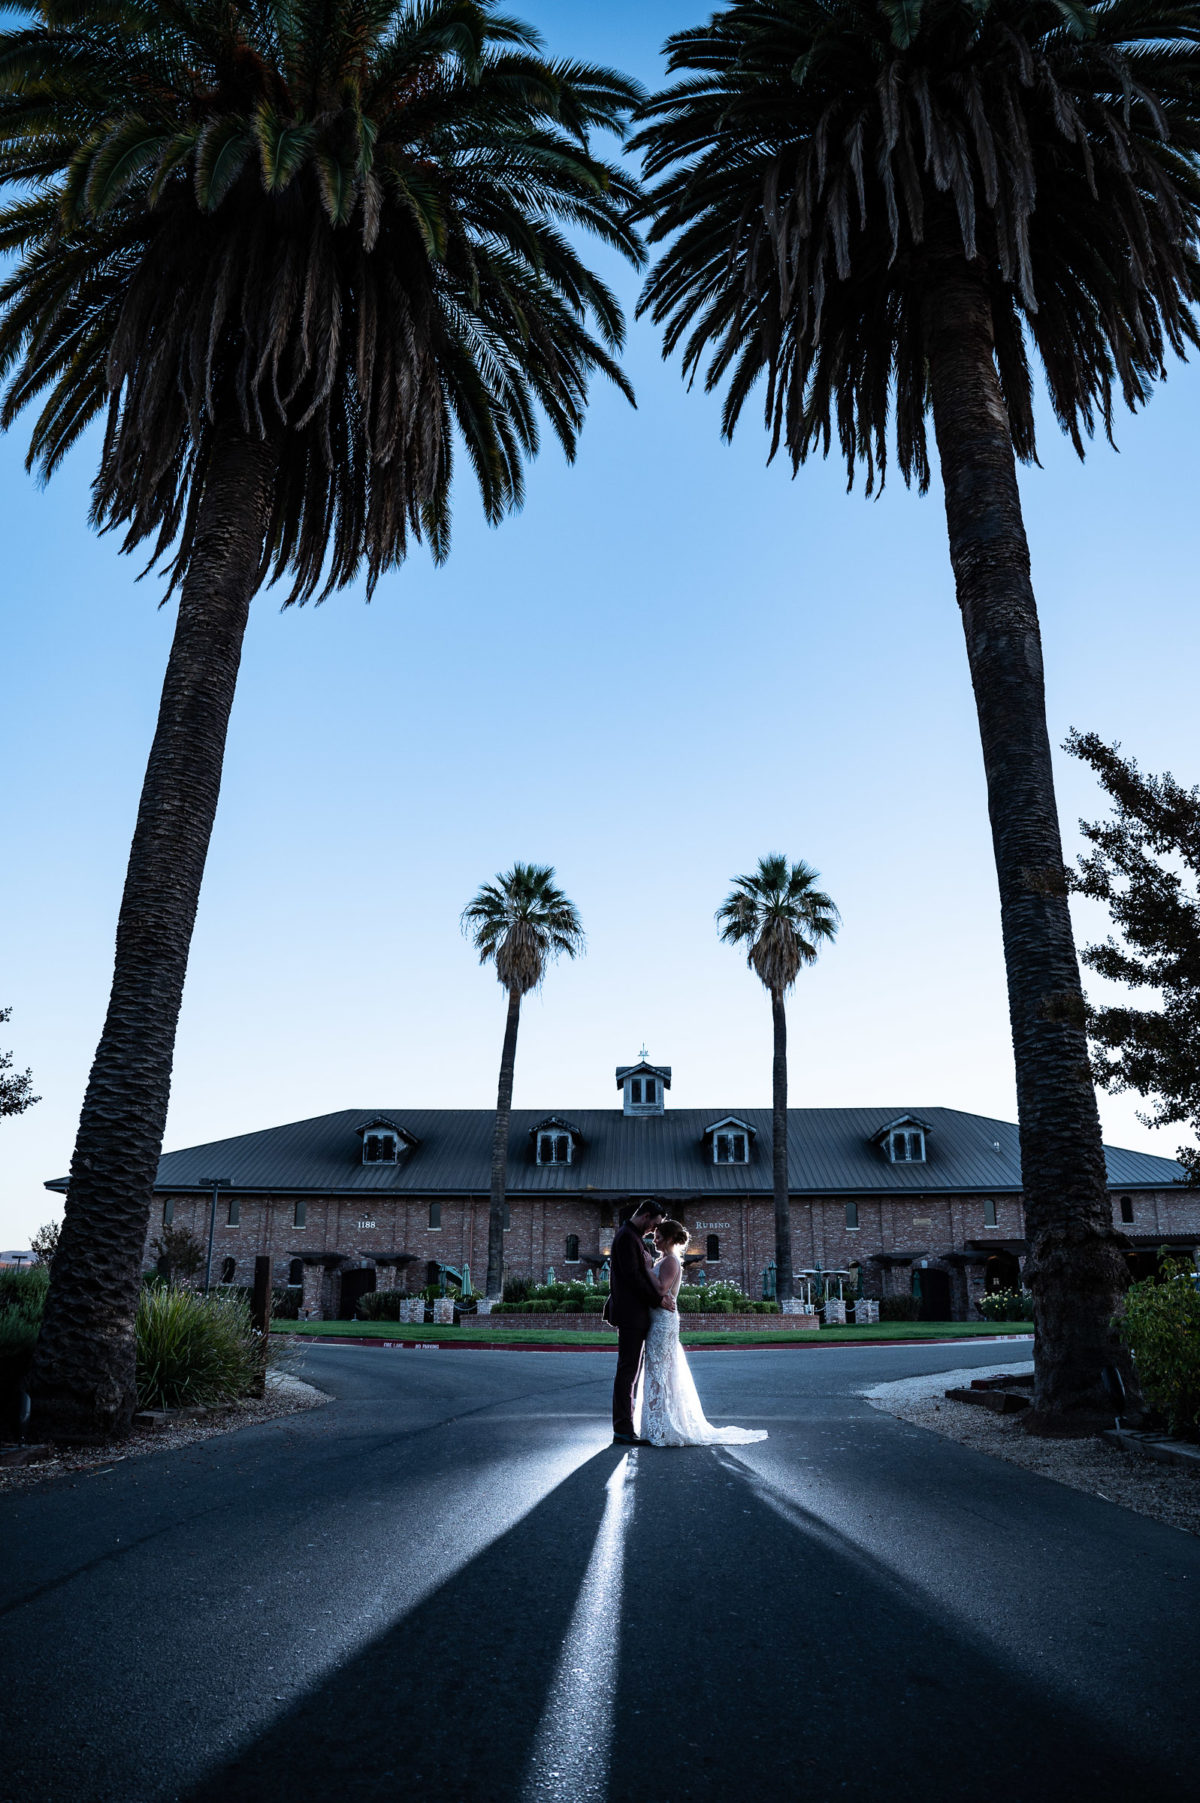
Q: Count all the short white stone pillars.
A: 6